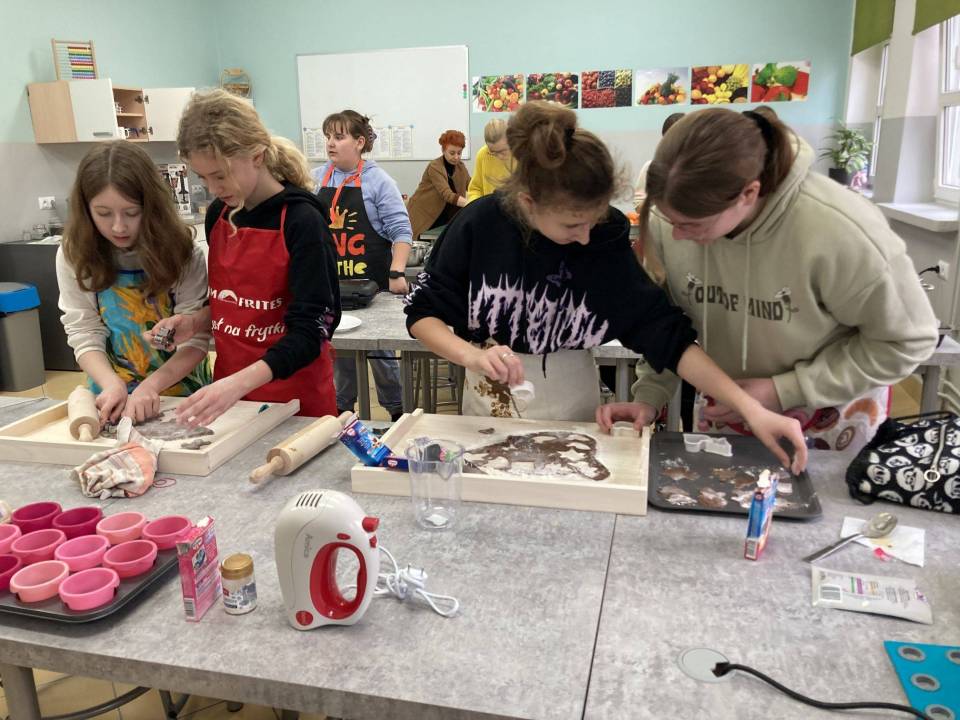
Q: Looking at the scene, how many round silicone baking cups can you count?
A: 11